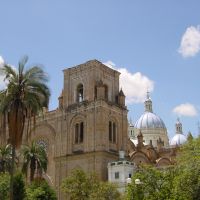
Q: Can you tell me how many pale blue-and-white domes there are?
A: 2